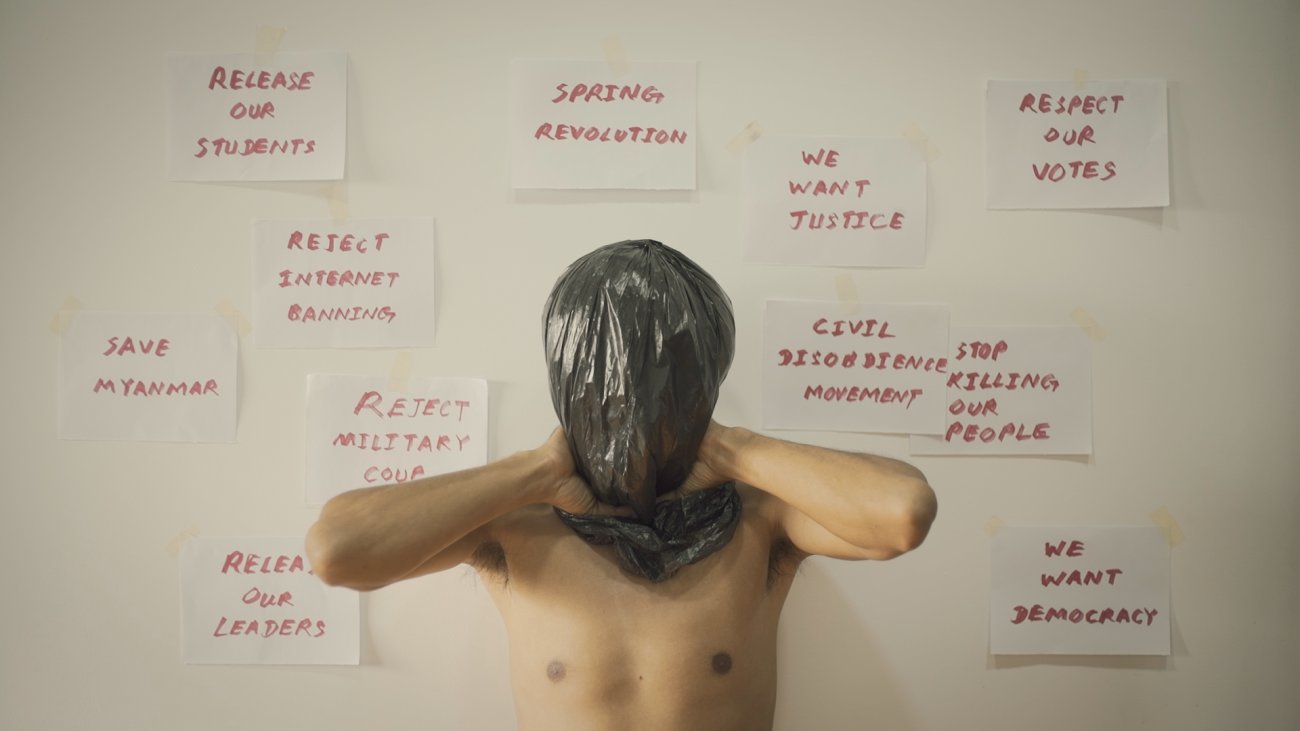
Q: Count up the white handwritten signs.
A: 11